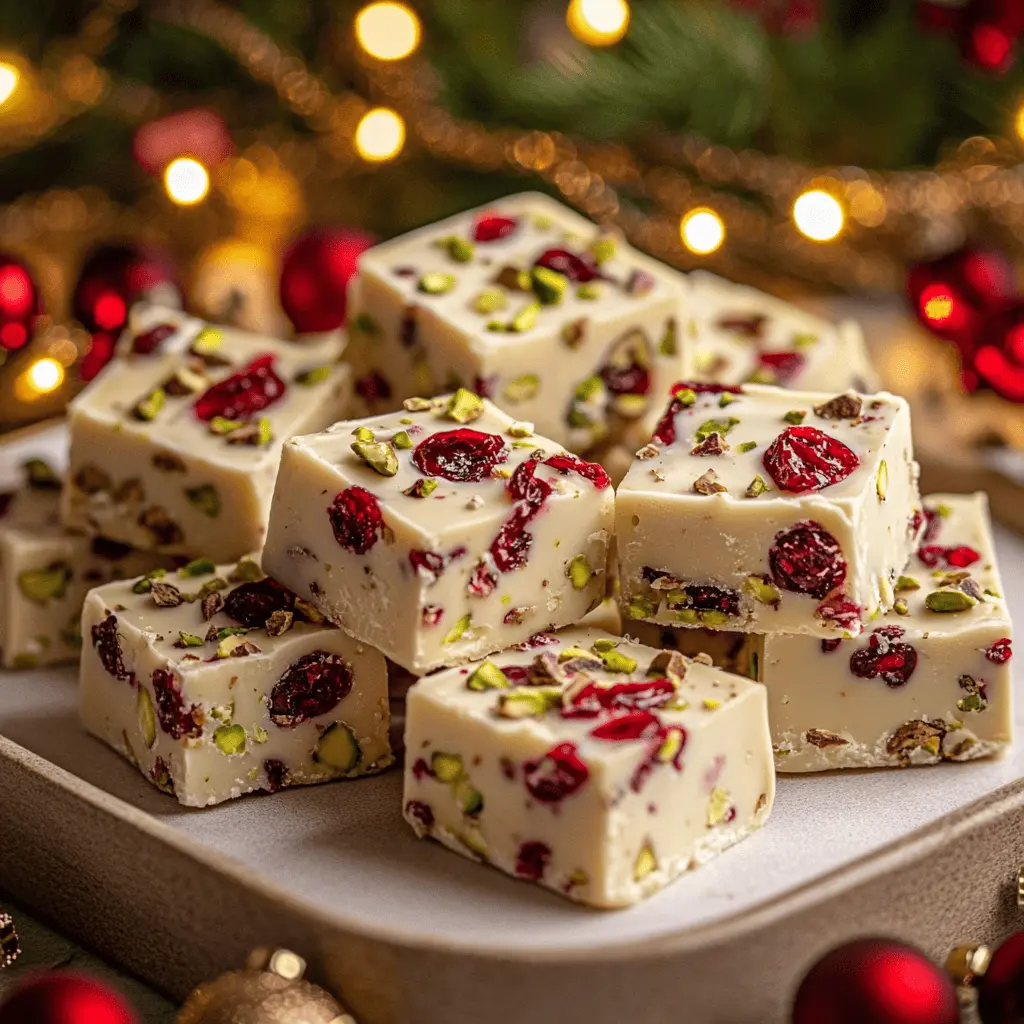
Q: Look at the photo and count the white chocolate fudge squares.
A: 9